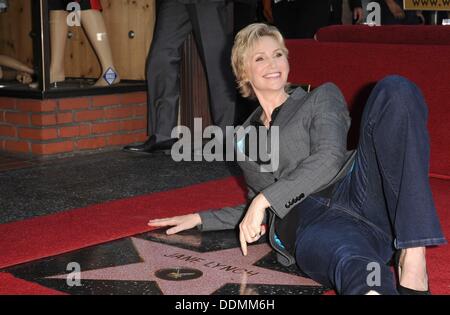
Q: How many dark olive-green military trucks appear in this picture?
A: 0